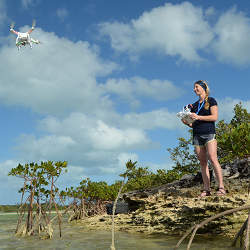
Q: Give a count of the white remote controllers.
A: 1